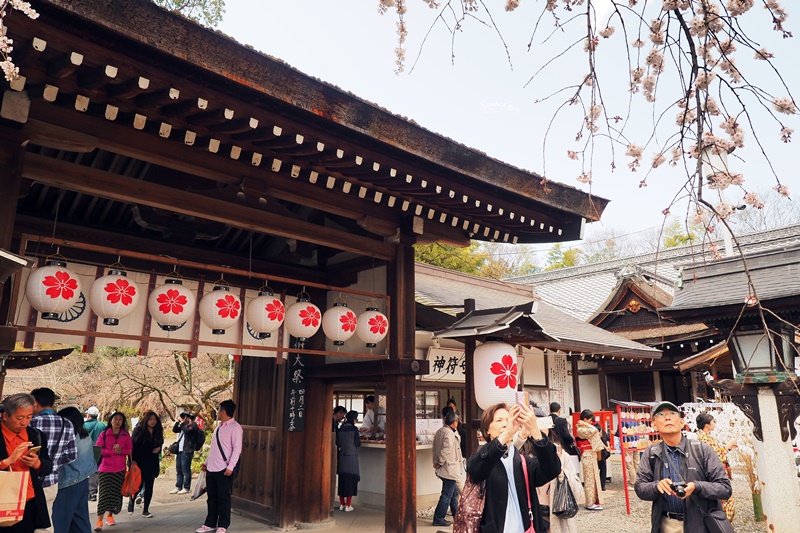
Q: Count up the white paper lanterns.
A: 9